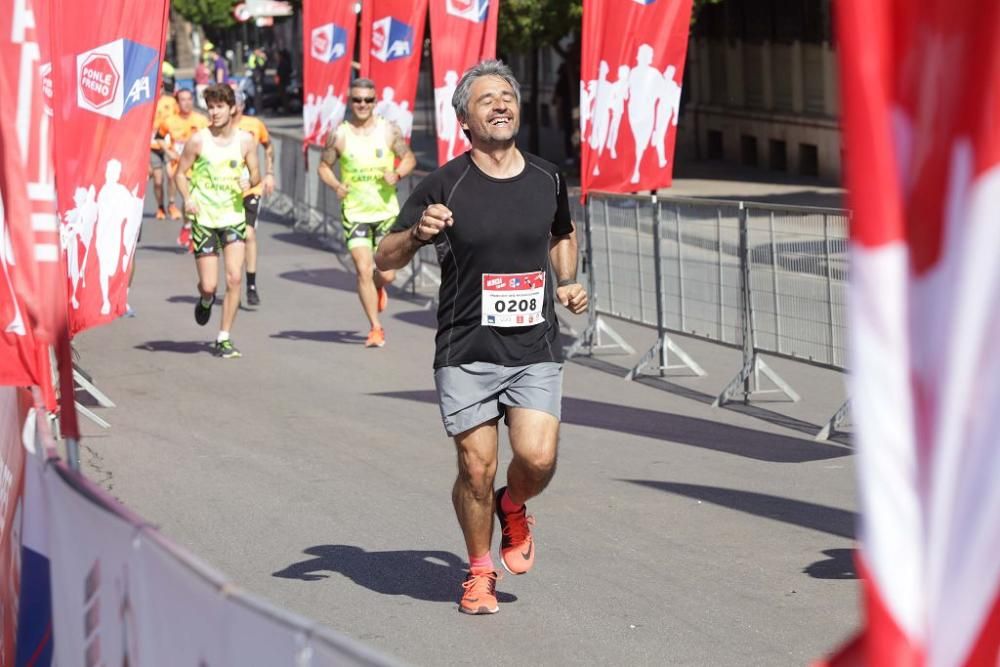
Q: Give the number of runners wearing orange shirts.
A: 3